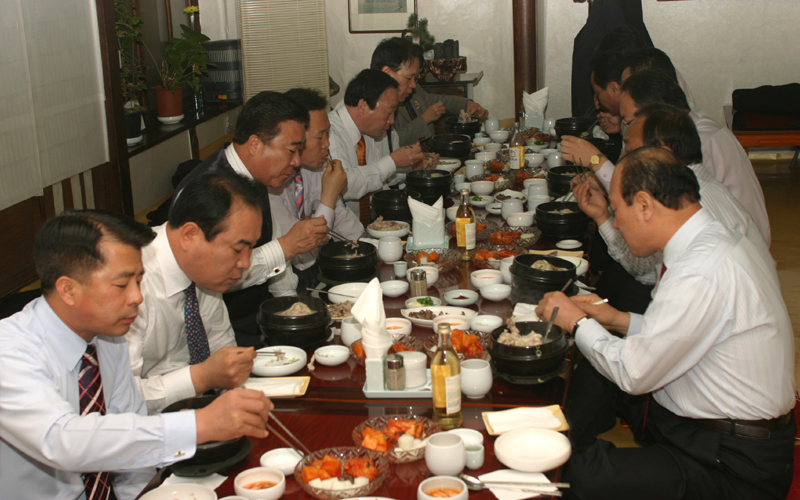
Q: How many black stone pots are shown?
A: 13